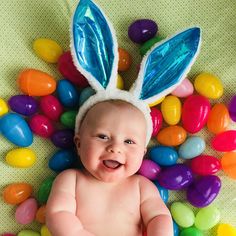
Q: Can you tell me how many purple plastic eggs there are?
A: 6